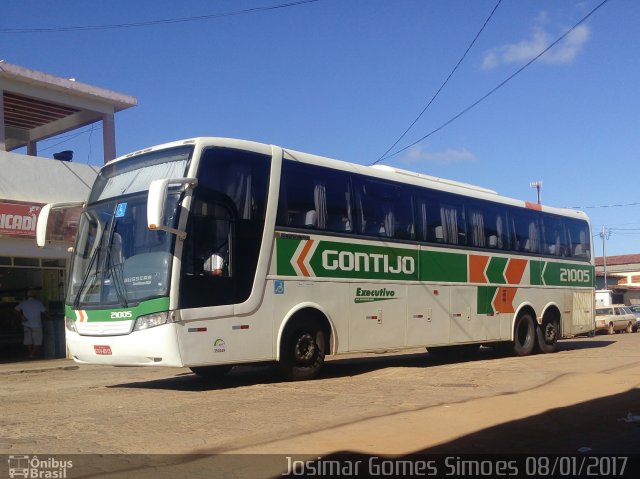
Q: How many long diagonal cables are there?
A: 2